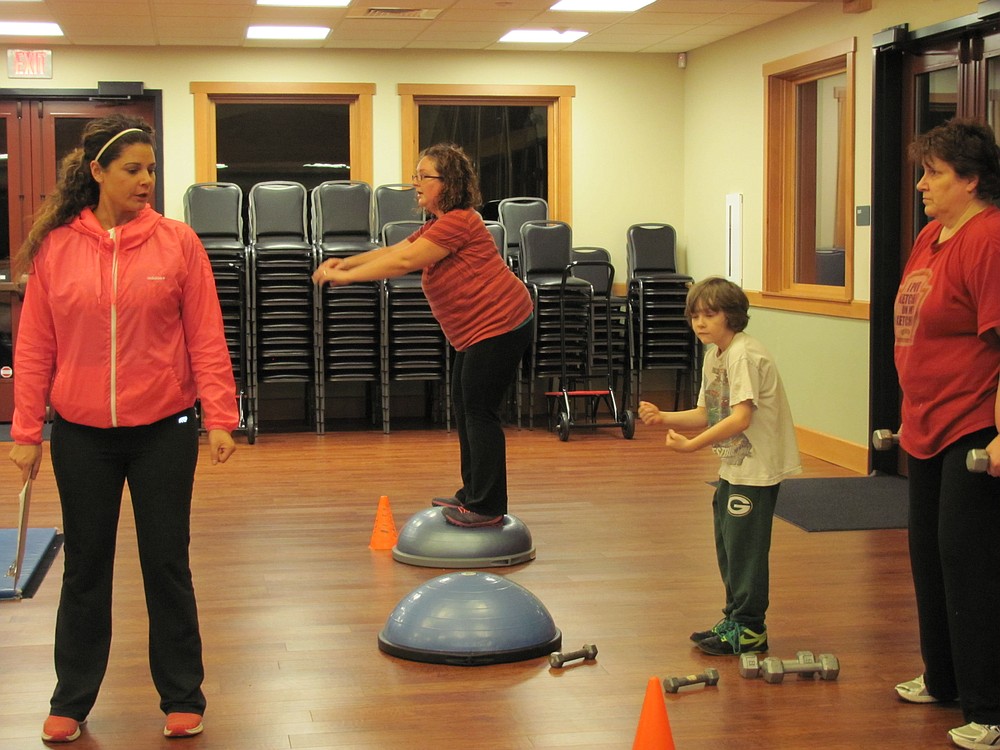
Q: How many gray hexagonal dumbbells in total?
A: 6